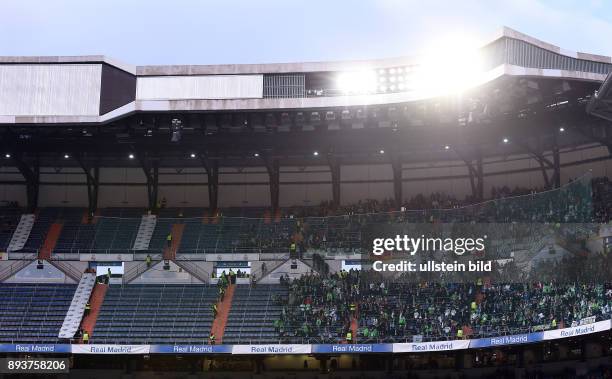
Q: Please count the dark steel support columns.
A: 9